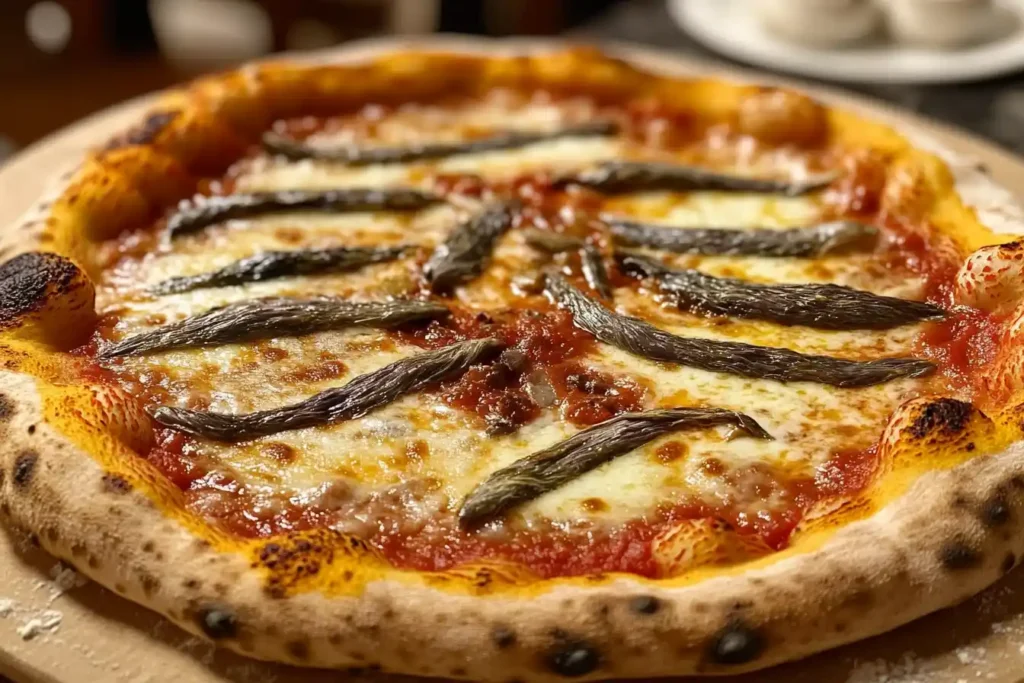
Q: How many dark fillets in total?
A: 11